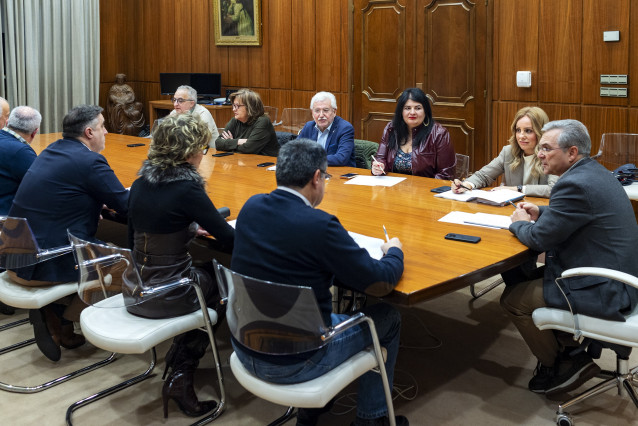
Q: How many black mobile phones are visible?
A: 6